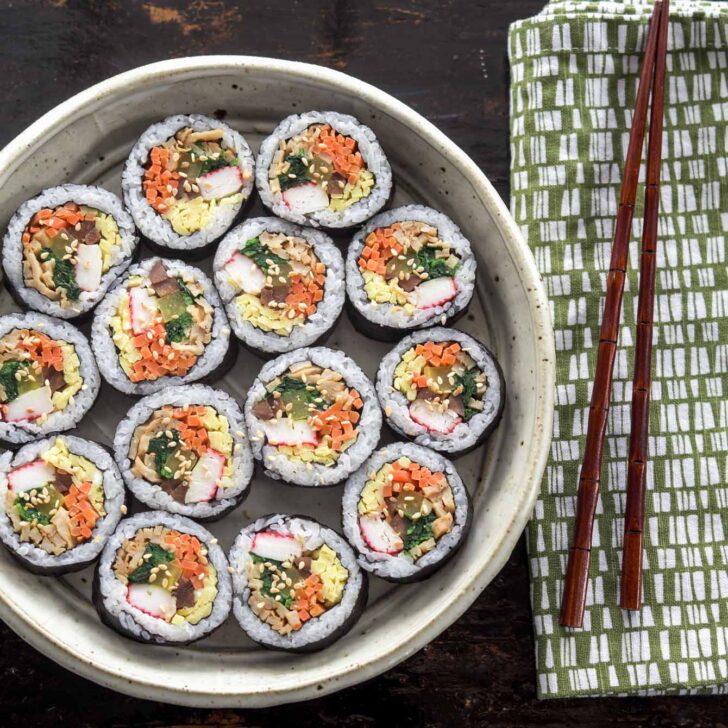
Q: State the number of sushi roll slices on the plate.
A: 14